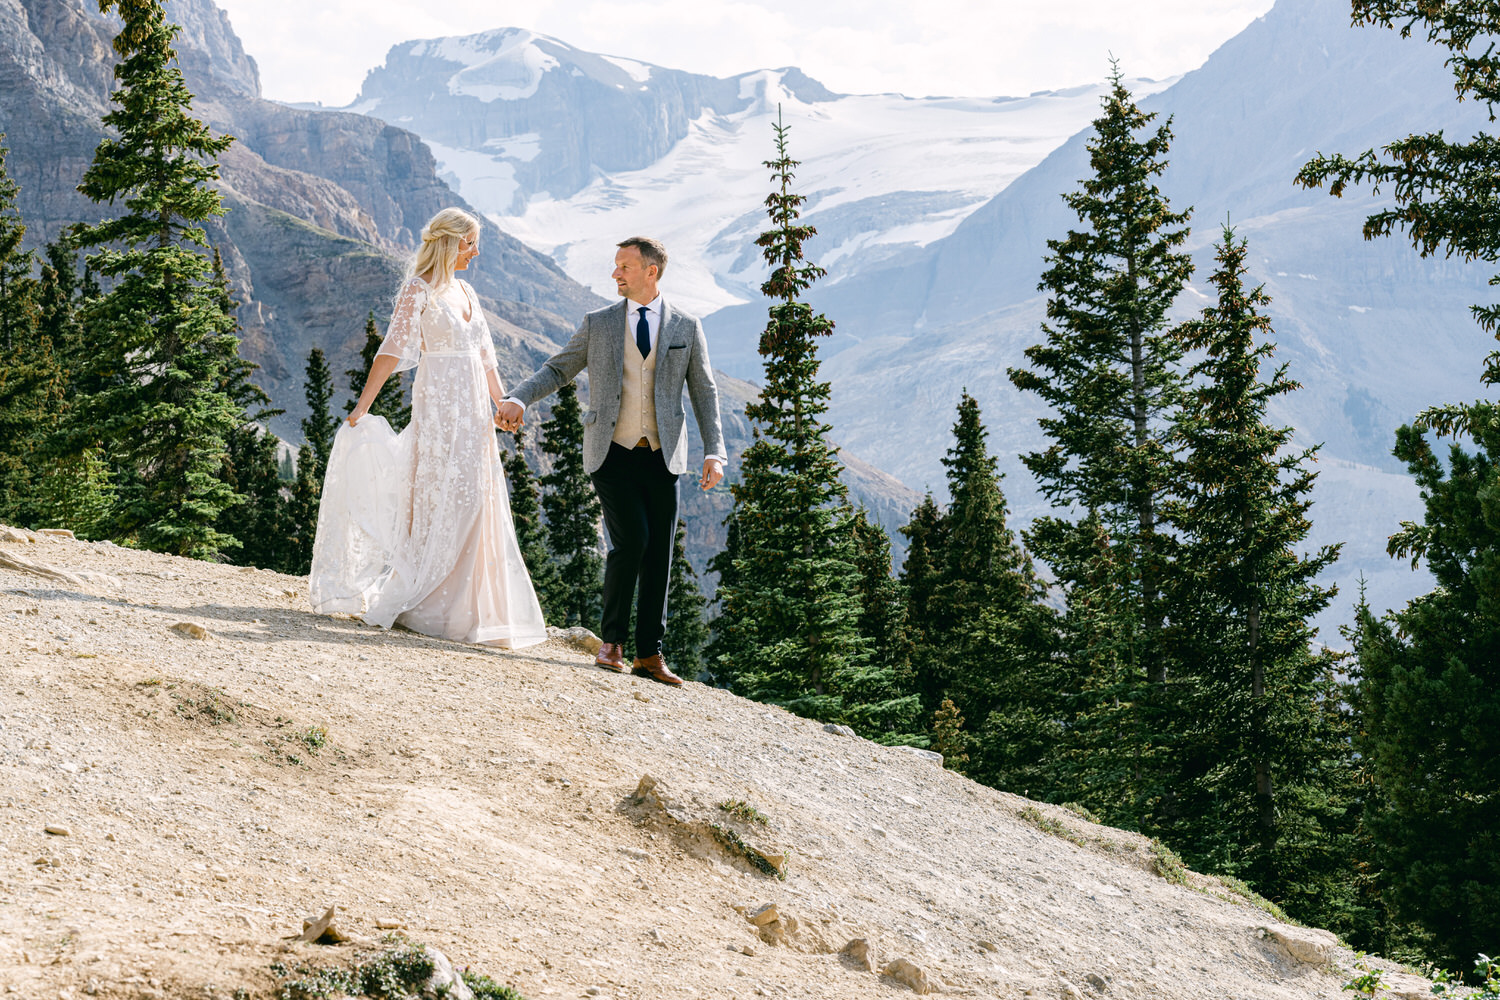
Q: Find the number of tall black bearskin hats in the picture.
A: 0